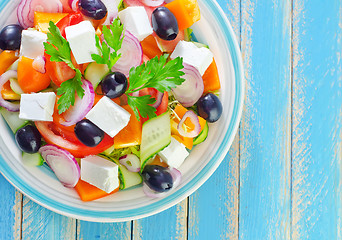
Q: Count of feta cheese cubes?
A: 8